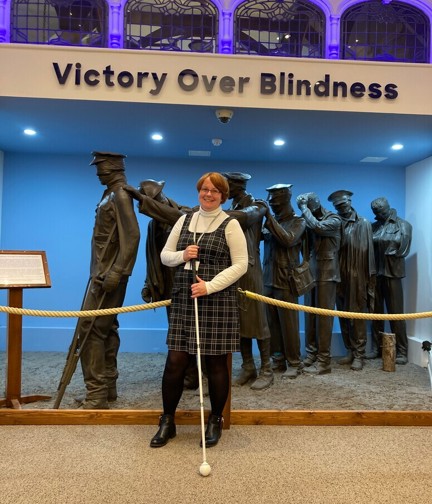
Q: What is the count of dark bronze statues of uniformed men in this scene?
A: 7